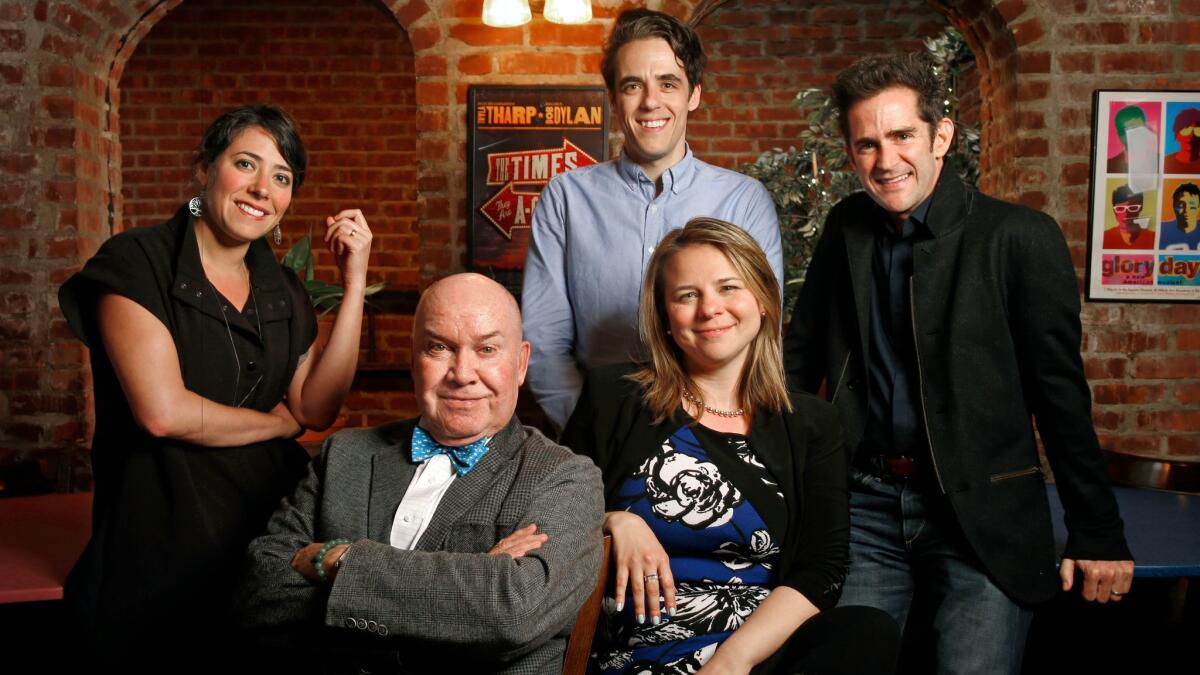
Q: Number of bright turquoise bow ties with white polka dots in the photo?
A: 1